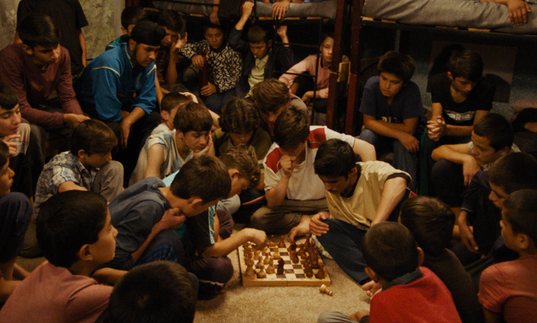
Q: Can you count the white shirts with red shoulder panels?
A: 1